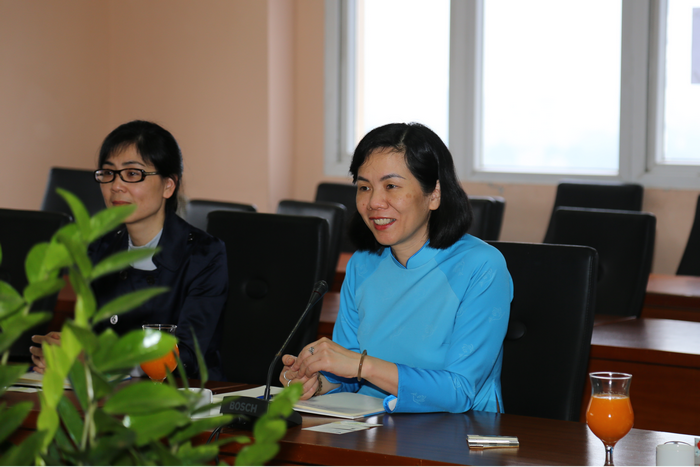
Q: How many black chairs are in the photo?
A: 11